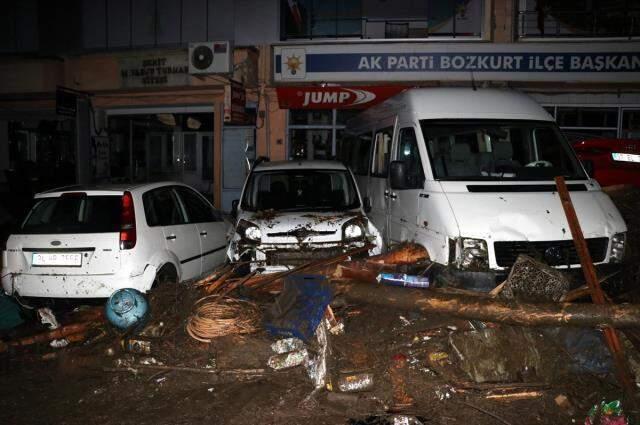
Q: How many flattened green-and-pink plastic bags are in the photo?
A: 1